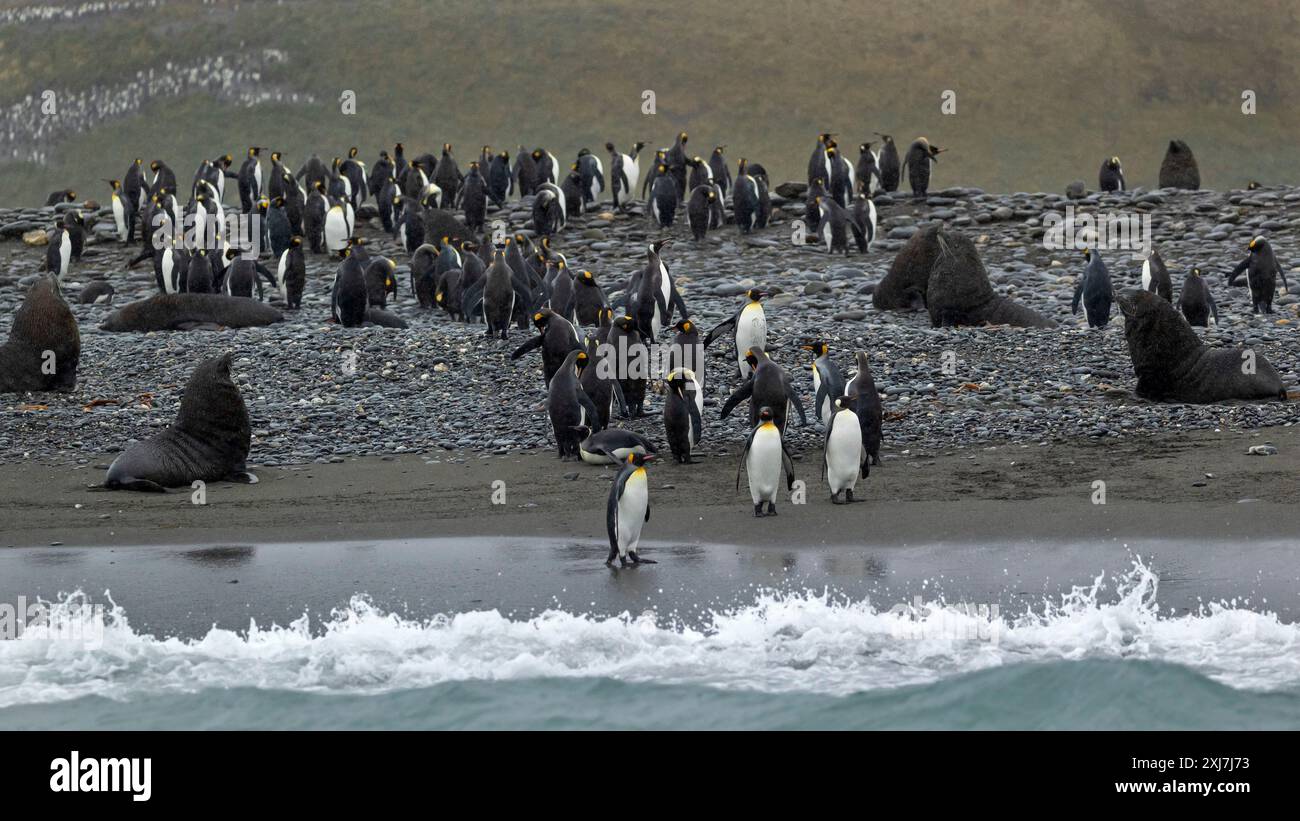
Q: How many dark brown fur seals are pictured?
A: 7